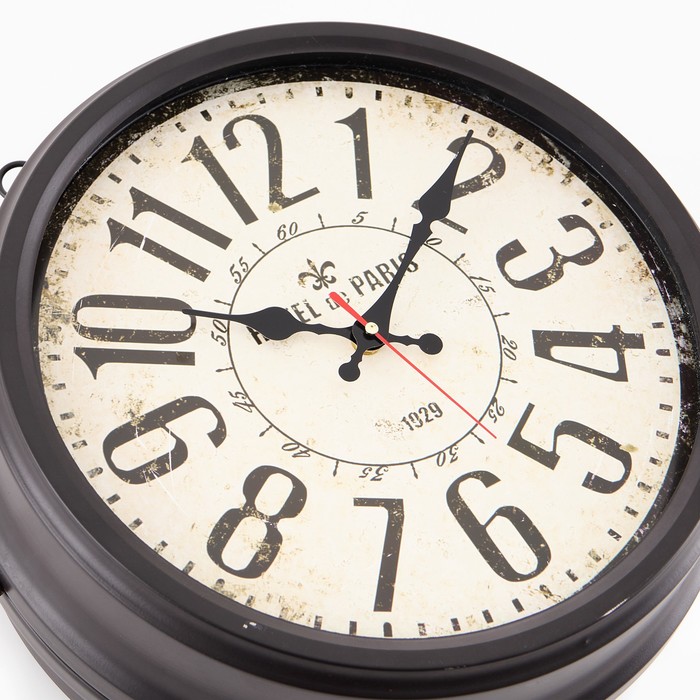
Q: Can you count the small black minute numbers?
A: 12